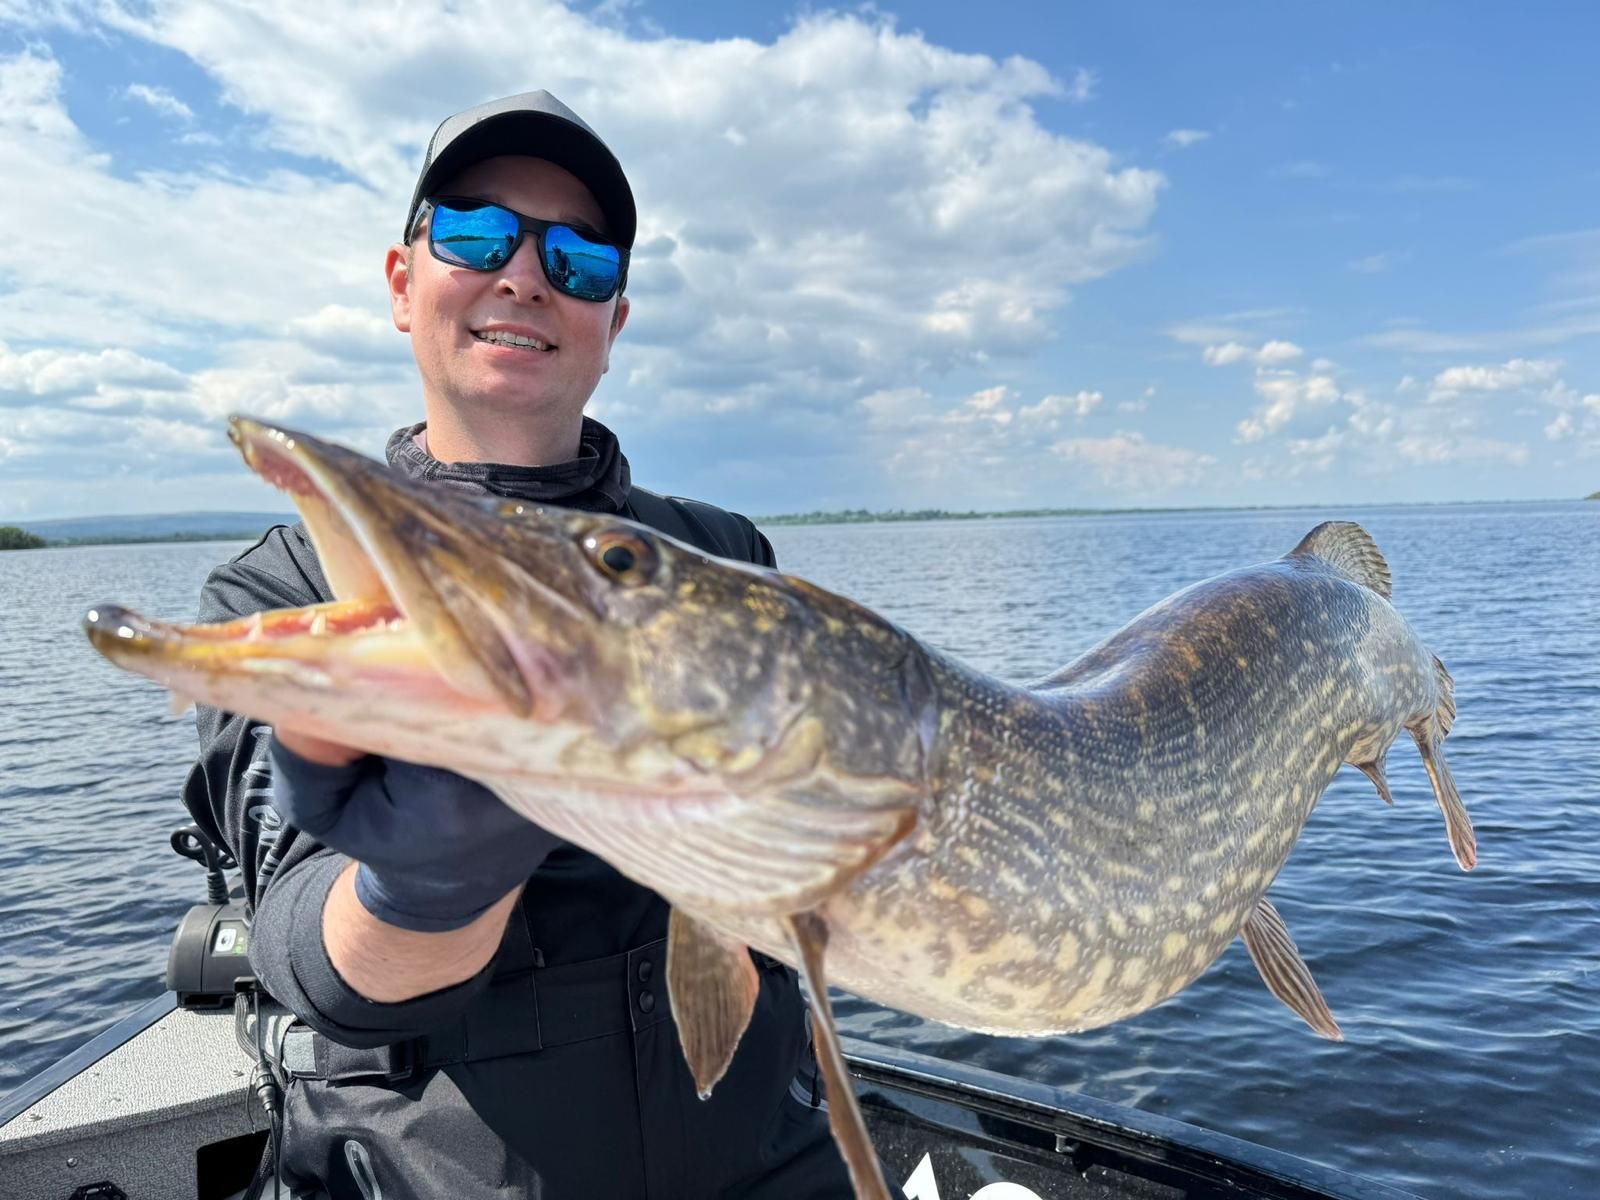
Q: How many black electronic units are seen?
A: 1